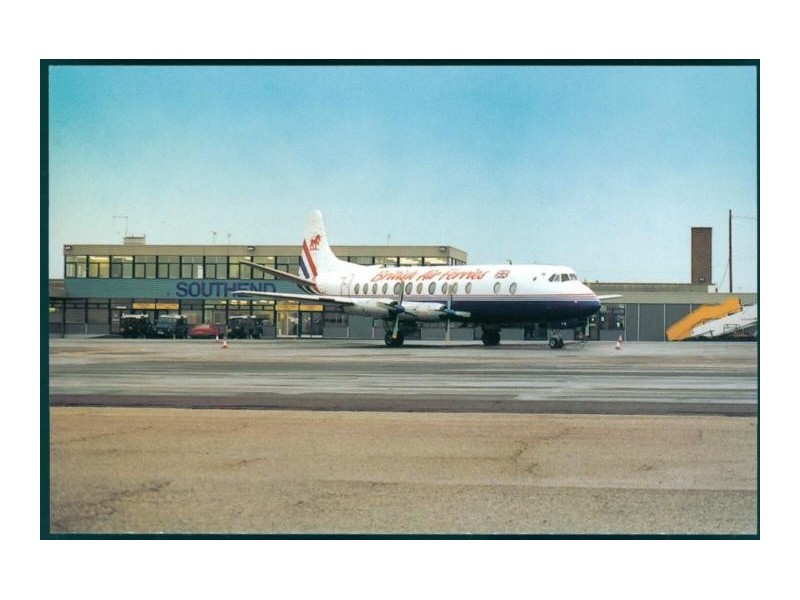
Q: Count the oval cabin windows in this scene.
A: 13